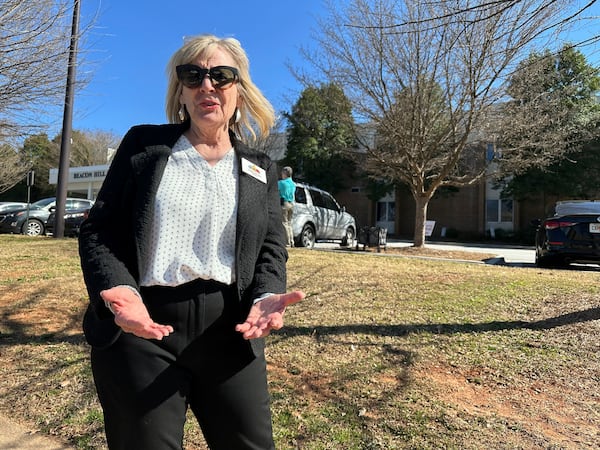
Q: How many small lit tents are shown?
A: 0